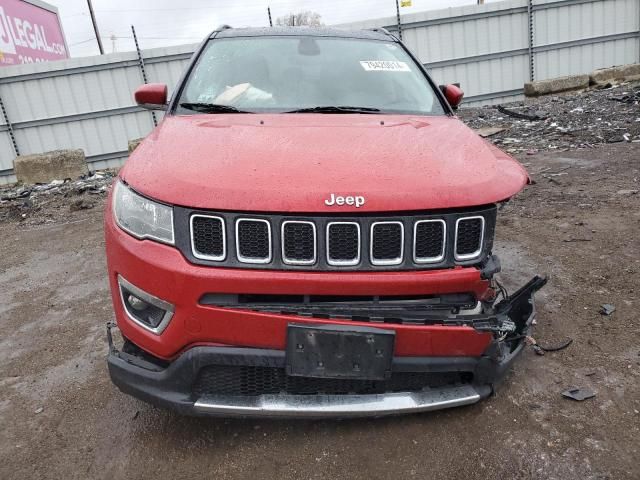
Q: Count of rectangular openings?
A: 7